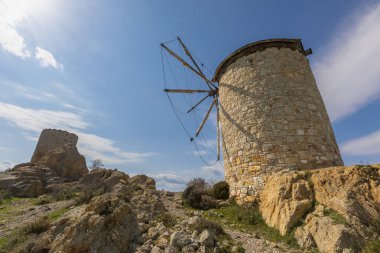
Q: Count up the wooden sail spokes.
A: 6